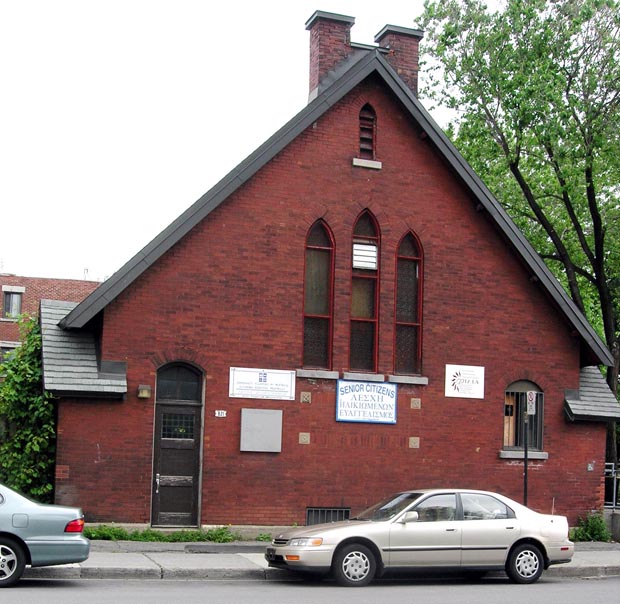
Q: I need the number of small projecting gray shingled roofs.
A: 2